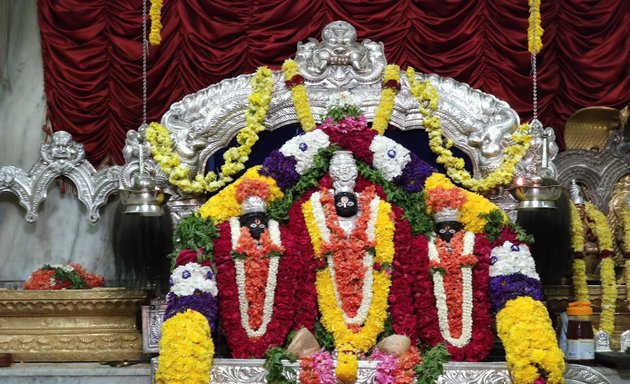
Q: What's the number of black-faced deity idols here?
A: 3